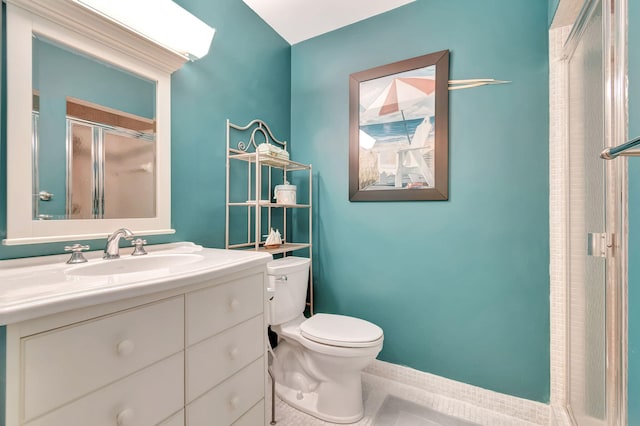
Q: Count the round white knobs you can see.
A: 5